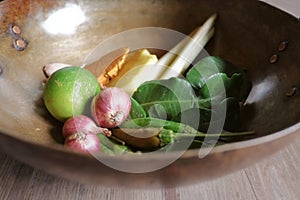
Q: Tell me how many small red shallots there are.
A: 3